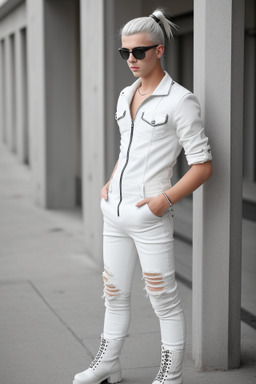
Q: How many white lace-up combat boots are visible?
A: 2